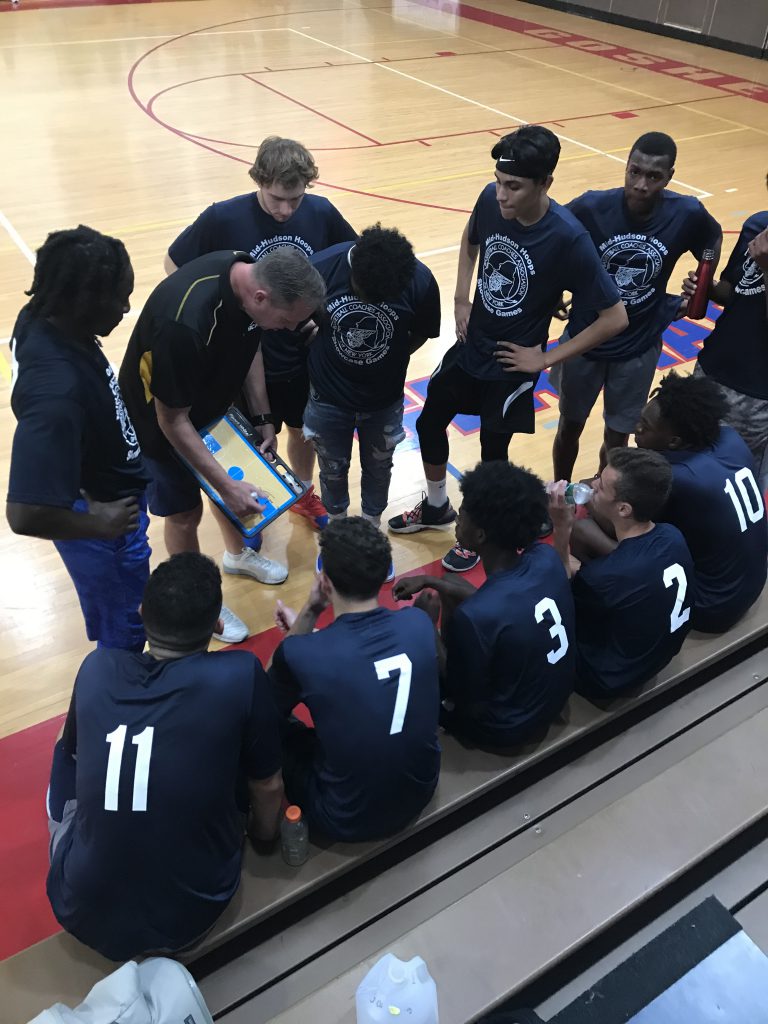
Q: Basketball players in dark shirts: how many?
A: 11